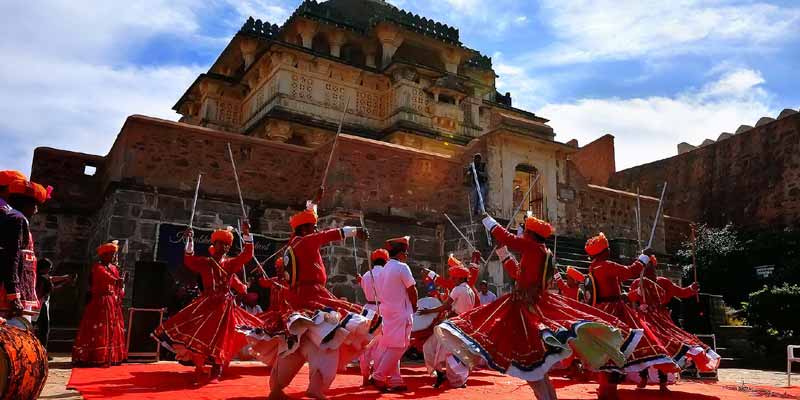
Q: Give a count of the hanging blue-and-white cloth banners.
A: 1